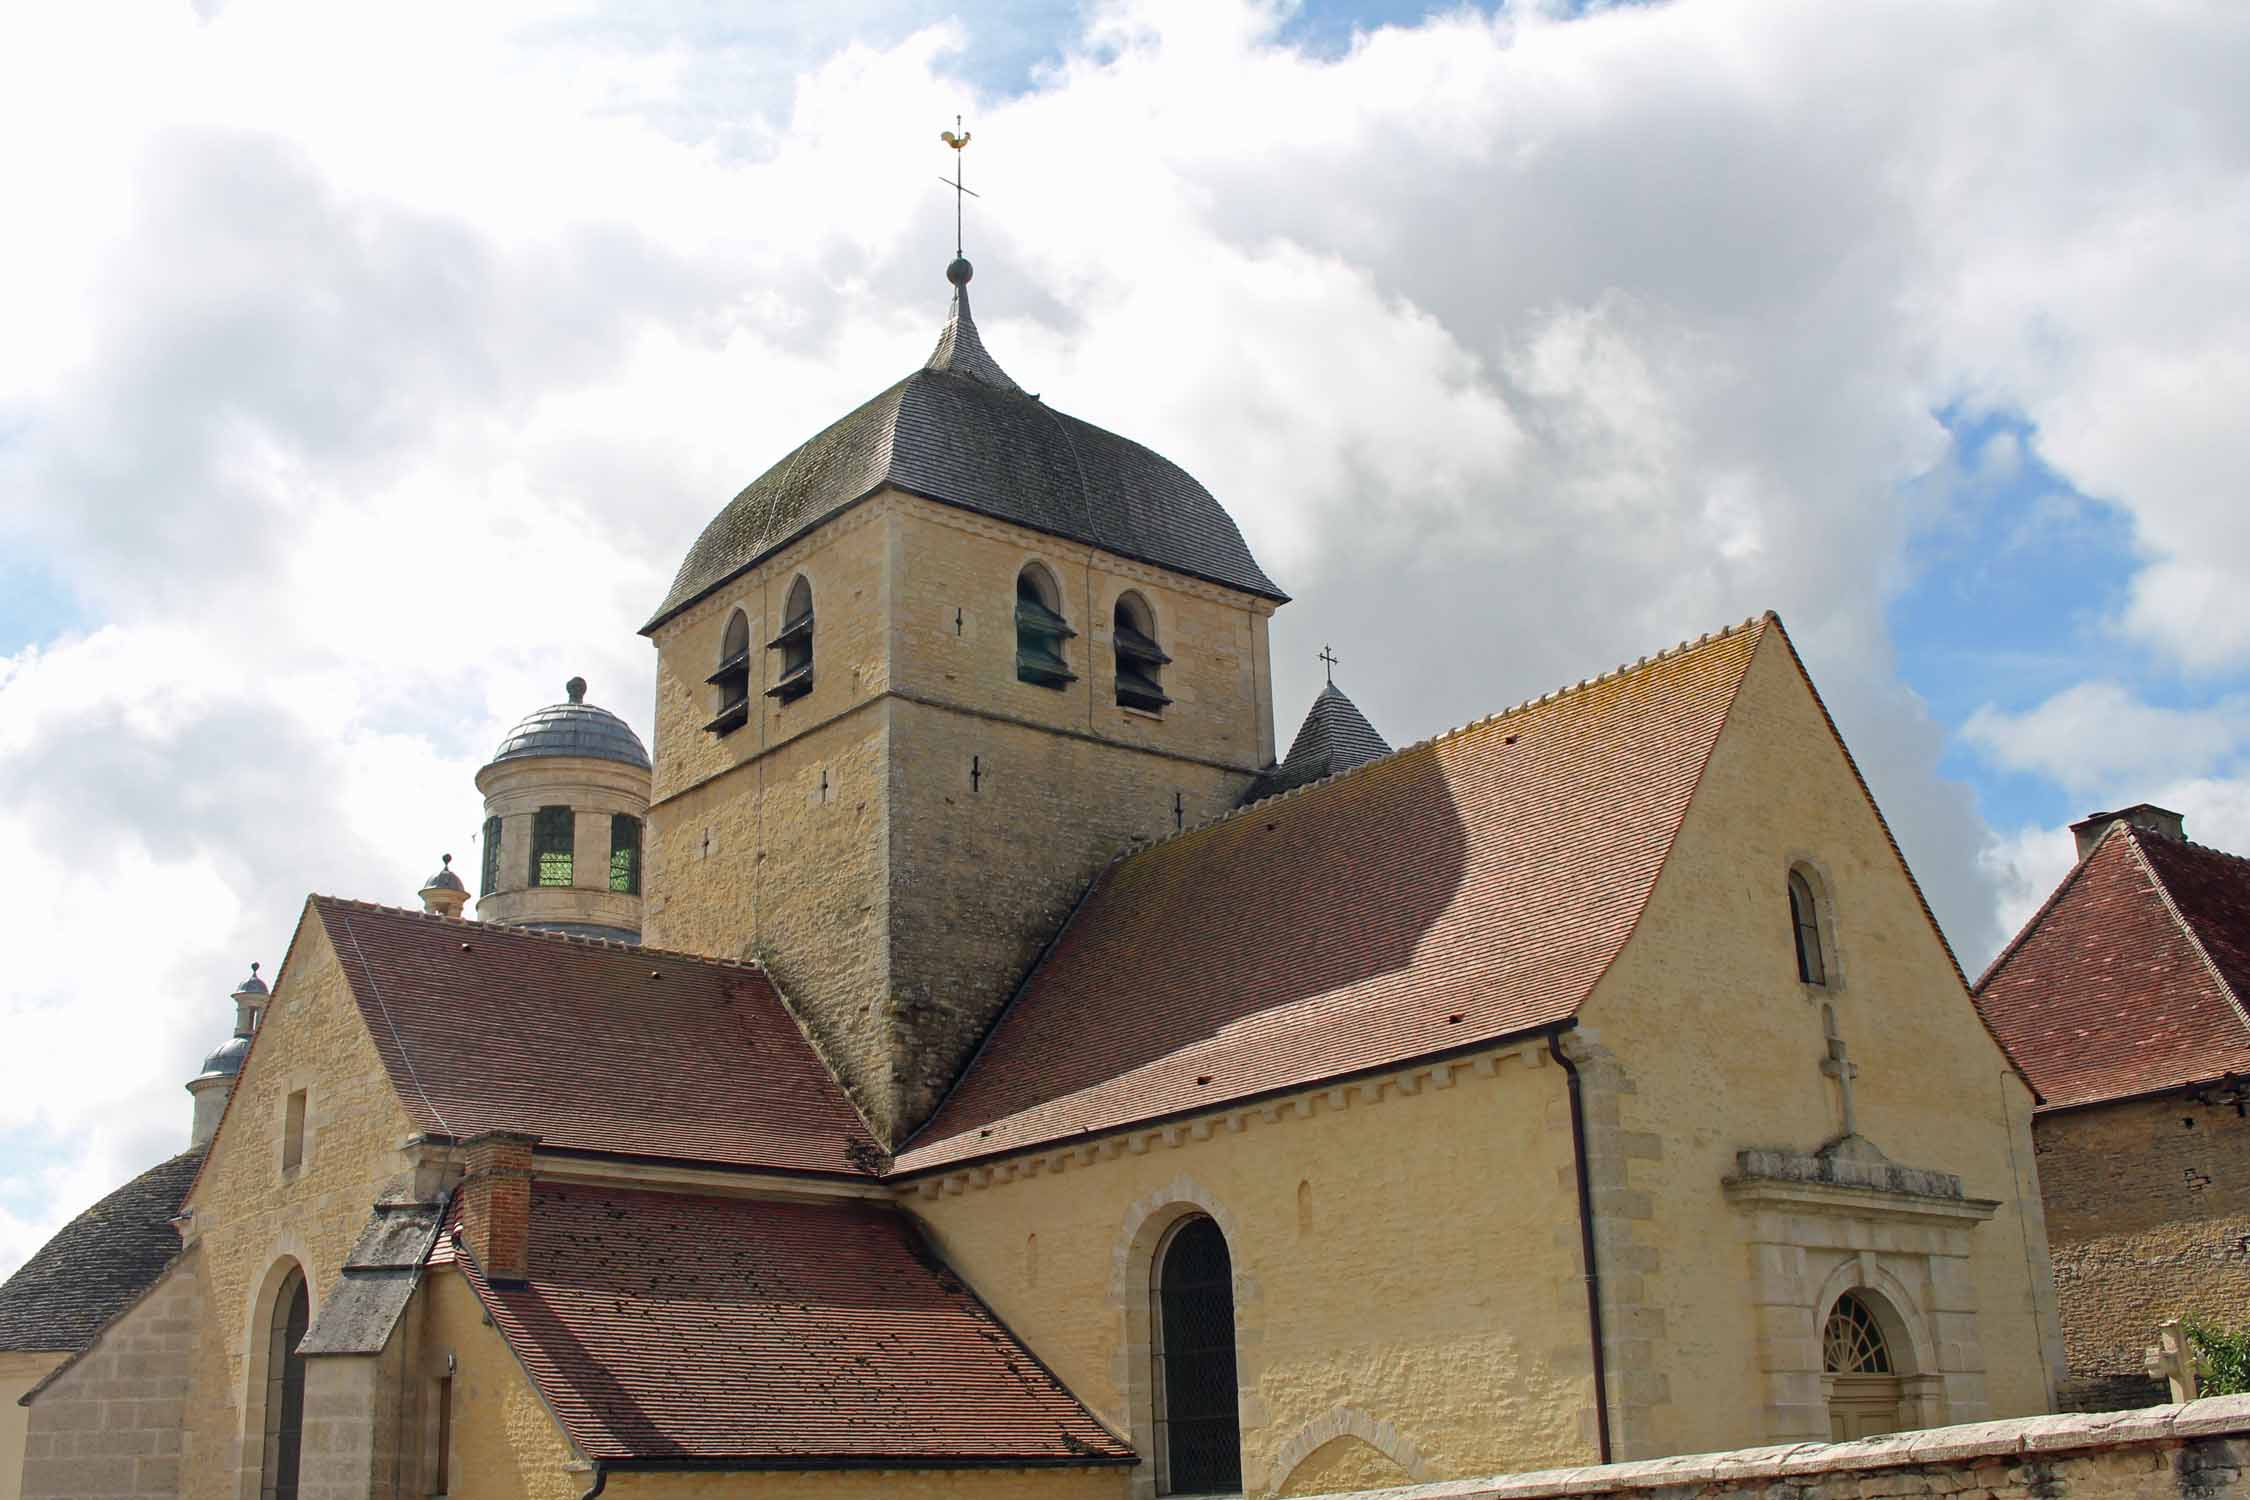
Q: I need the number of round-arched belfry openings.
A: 4